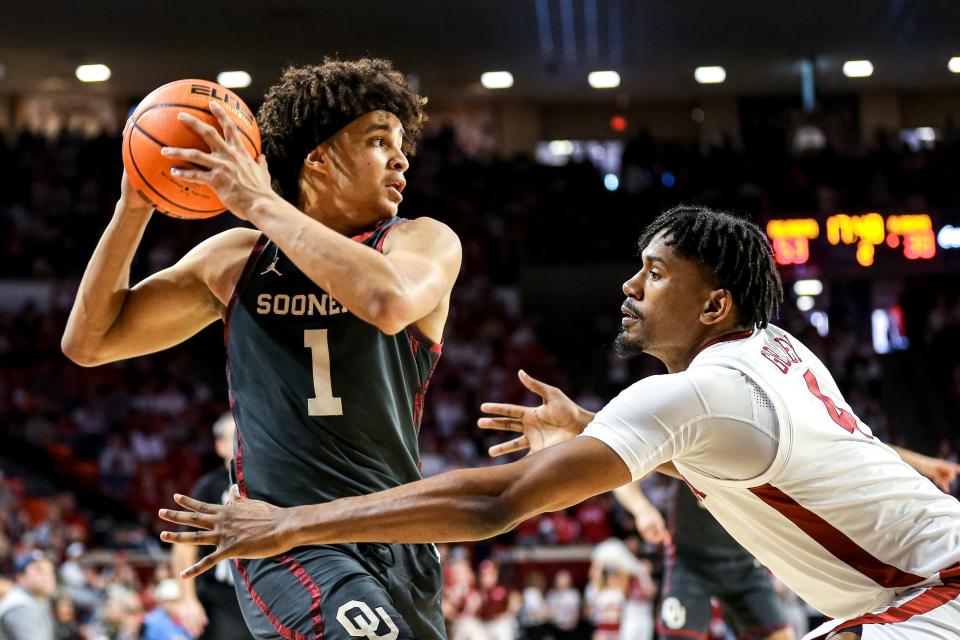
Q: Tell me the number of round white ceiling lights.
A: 7